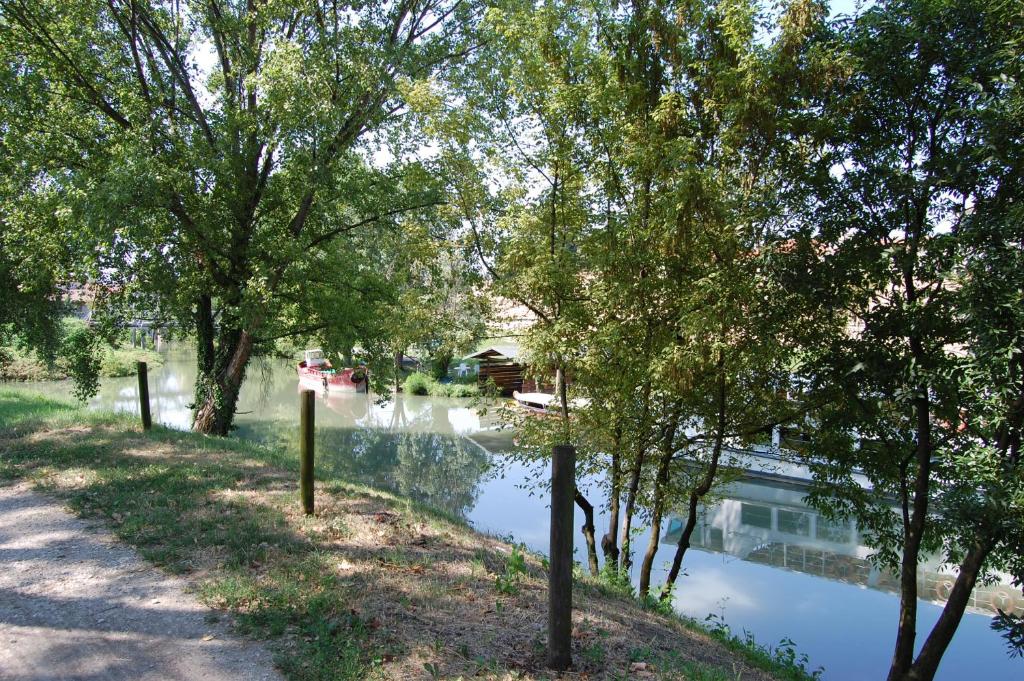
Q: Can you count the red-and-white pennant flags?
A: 0